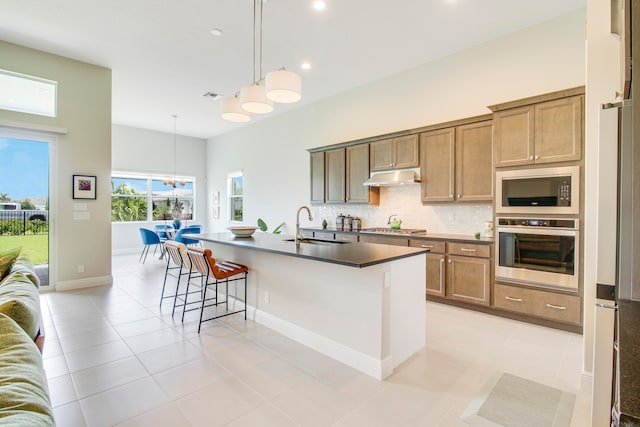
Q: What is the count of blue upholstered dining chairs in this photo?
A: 4